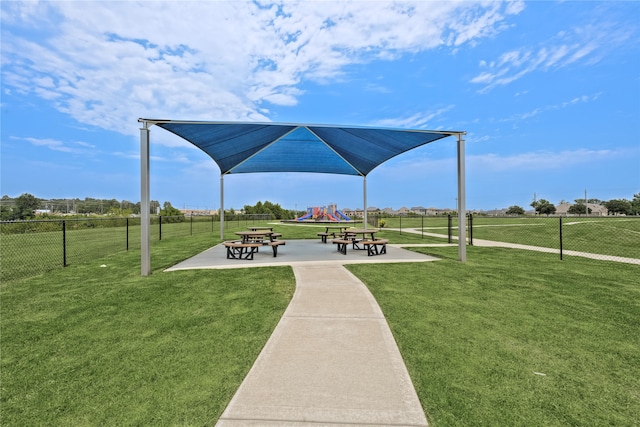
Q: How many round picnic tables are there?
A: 4